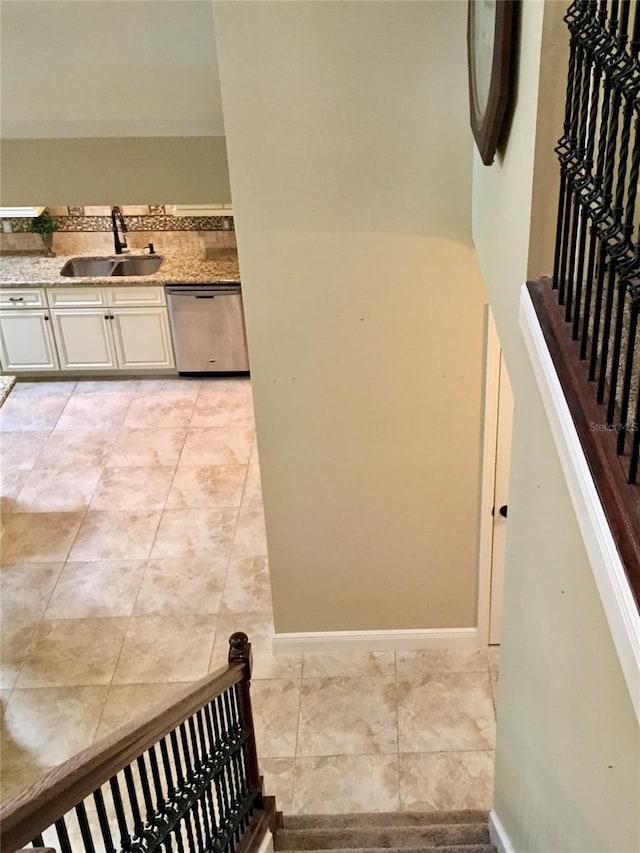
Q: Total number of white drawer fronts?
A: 3